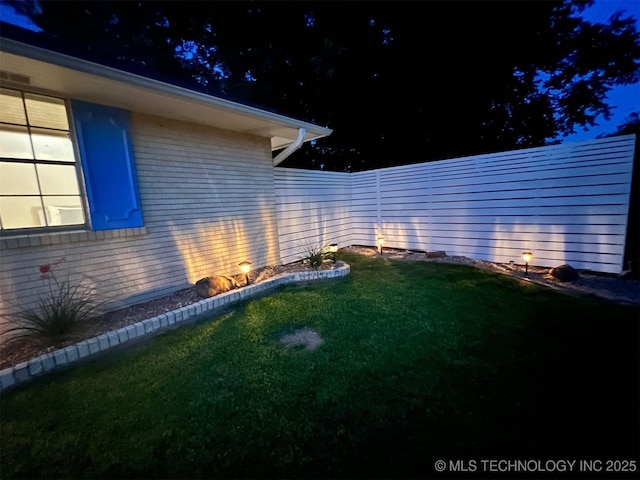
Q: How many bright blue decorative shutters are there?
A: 1